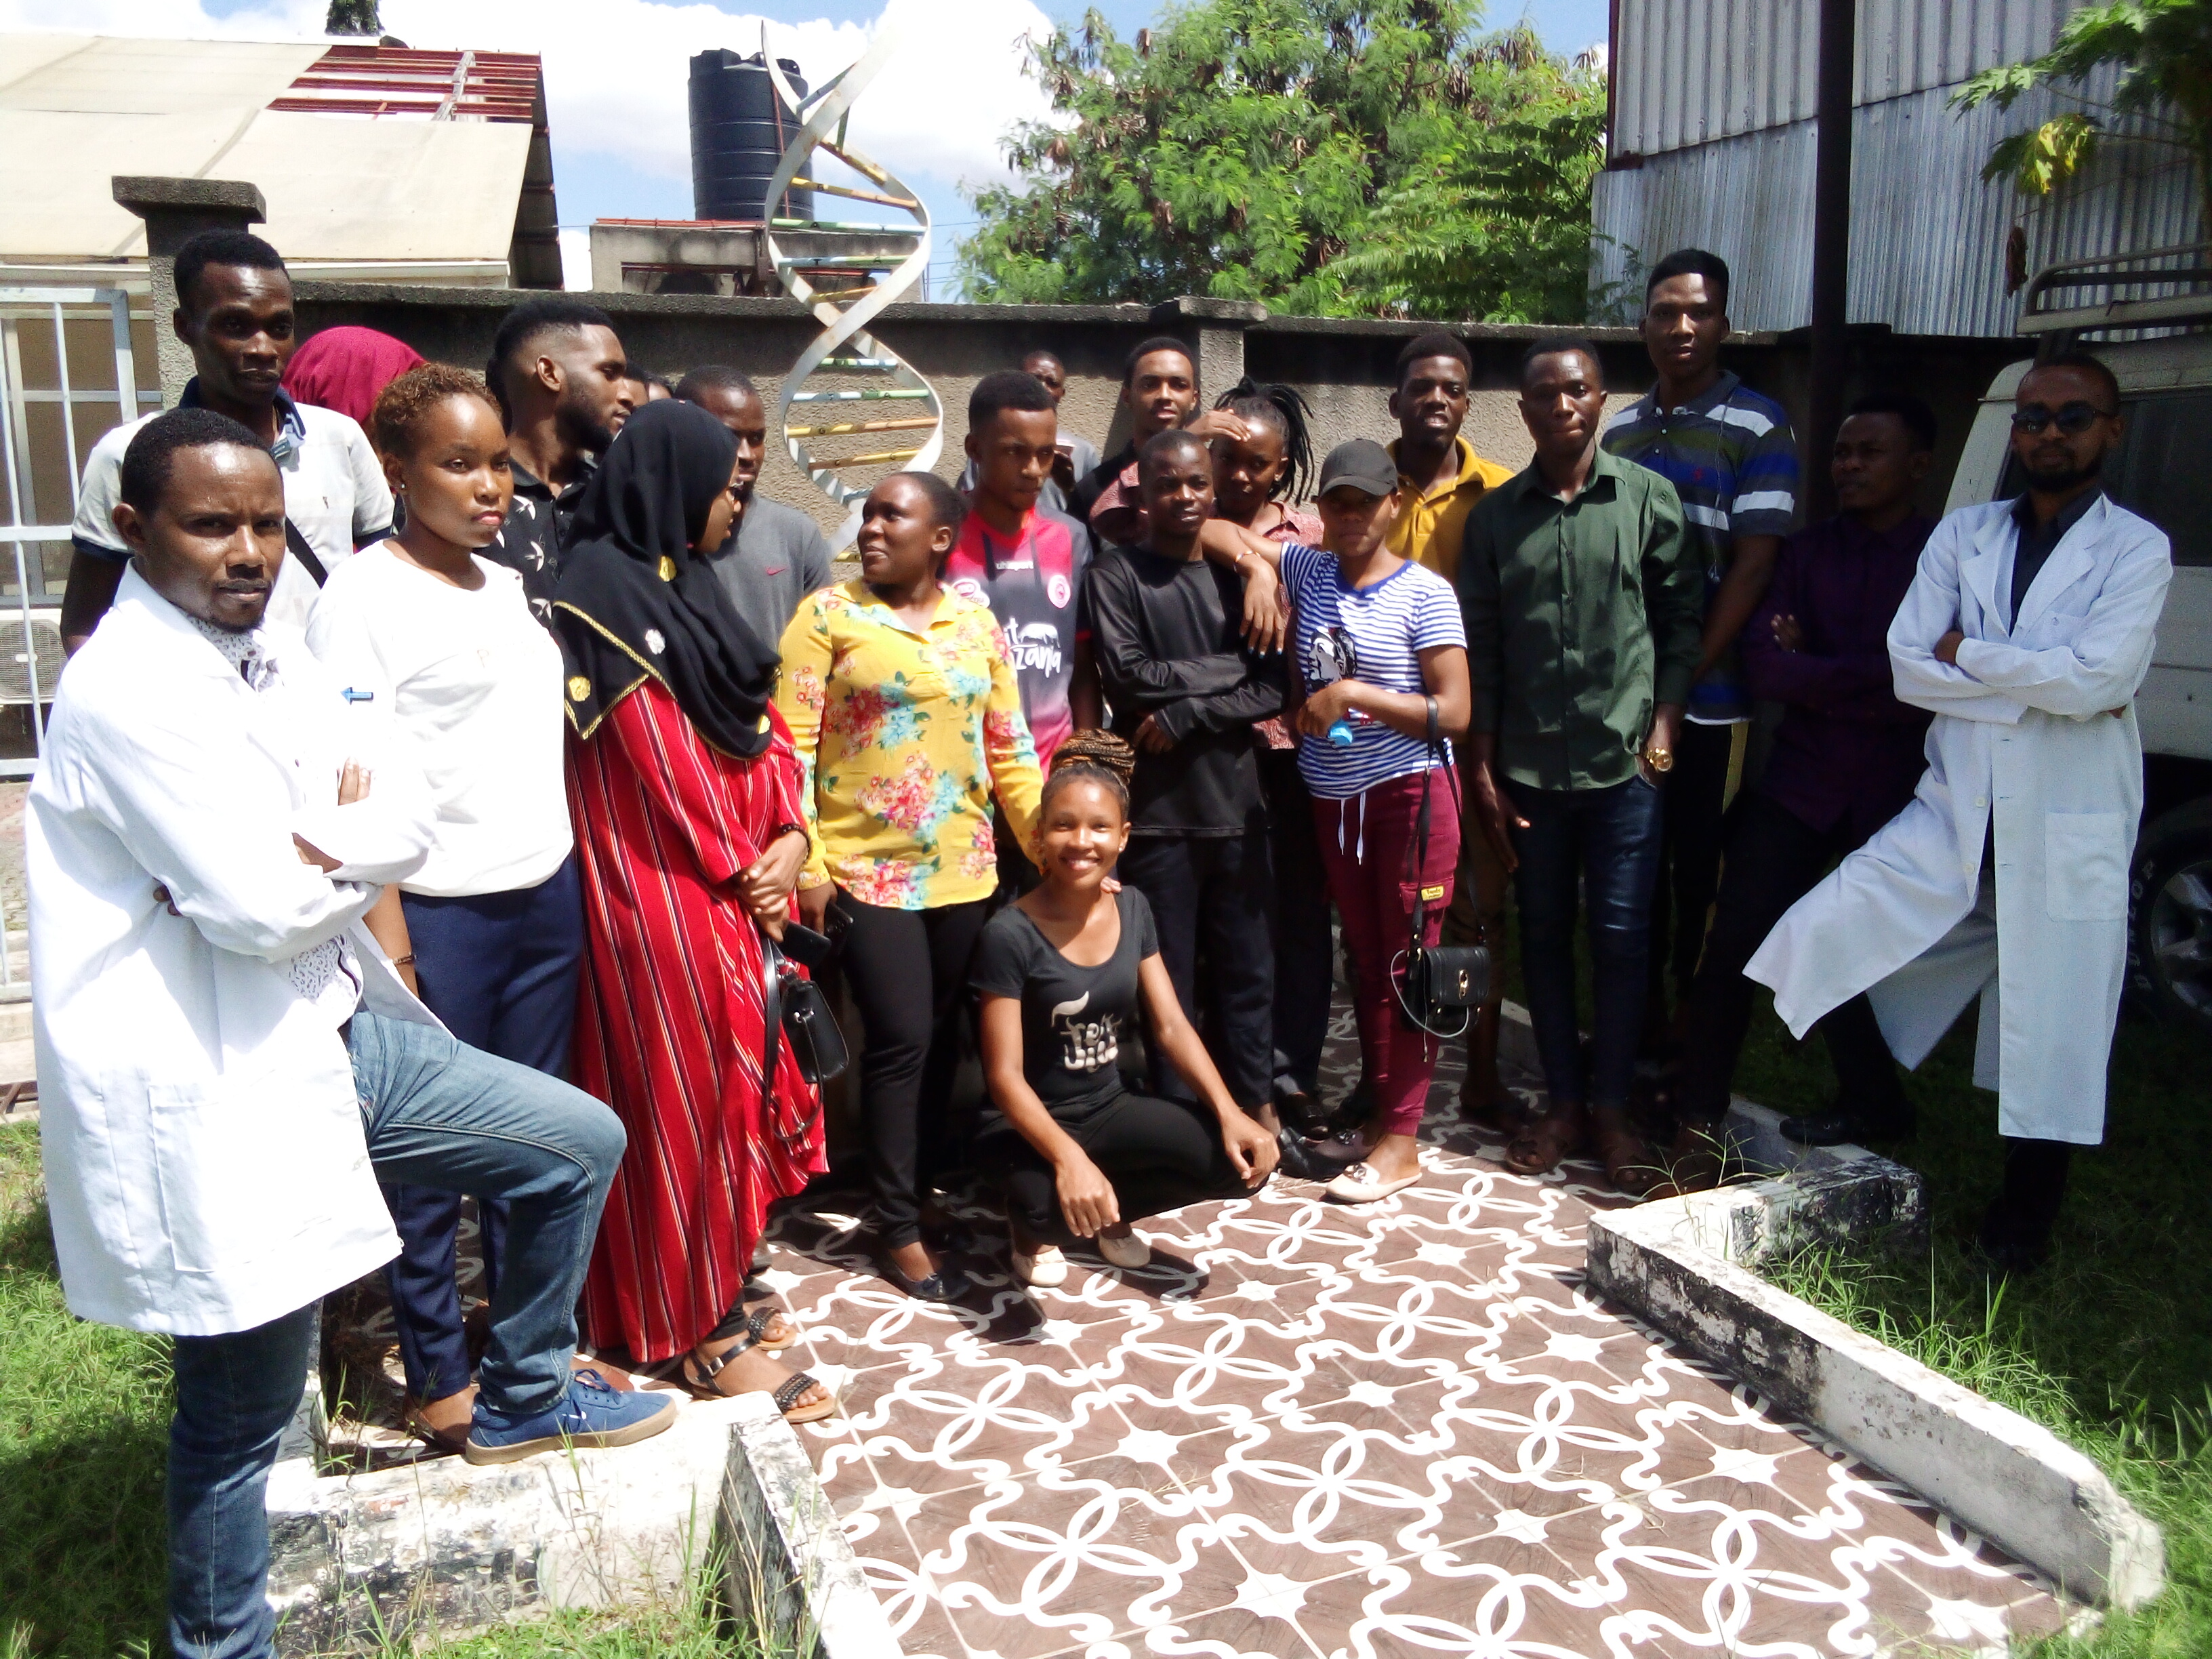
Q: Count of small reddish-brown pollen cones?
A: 0